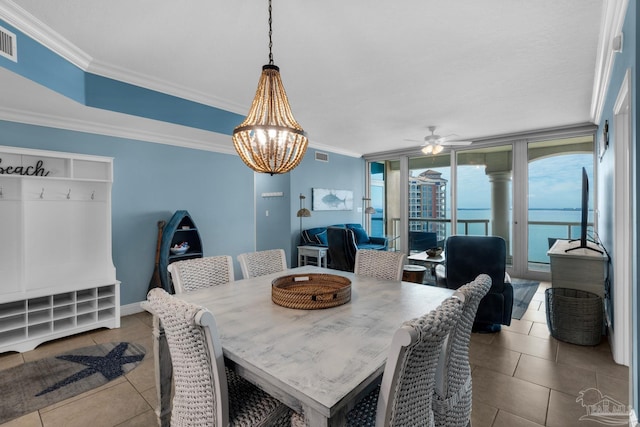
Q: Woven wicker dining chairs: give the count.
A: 6